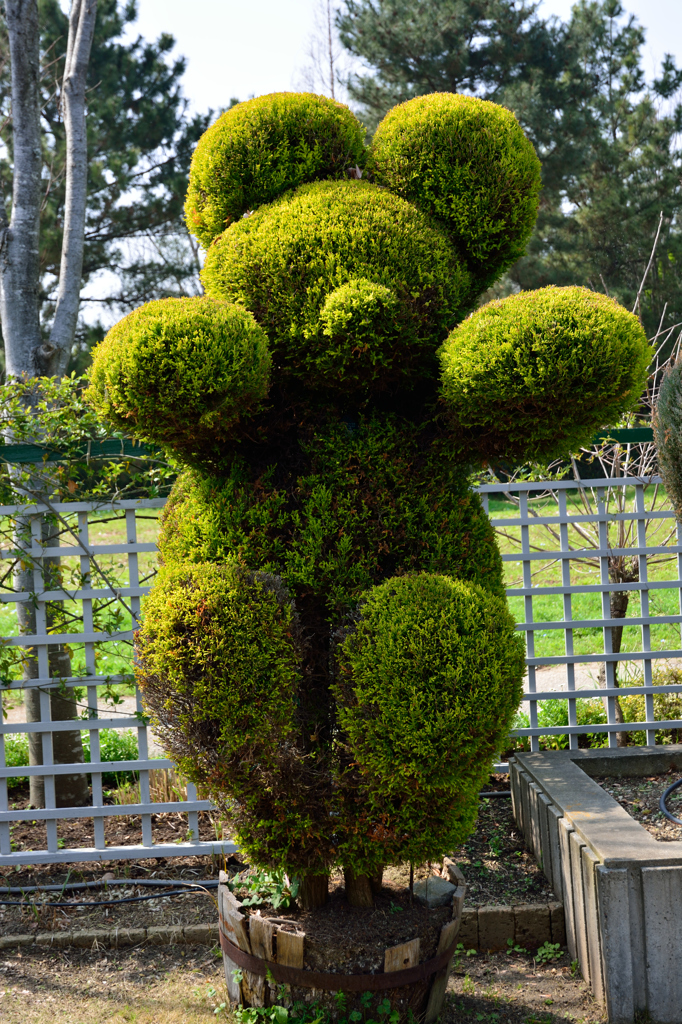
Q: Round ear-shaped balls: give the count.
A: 2